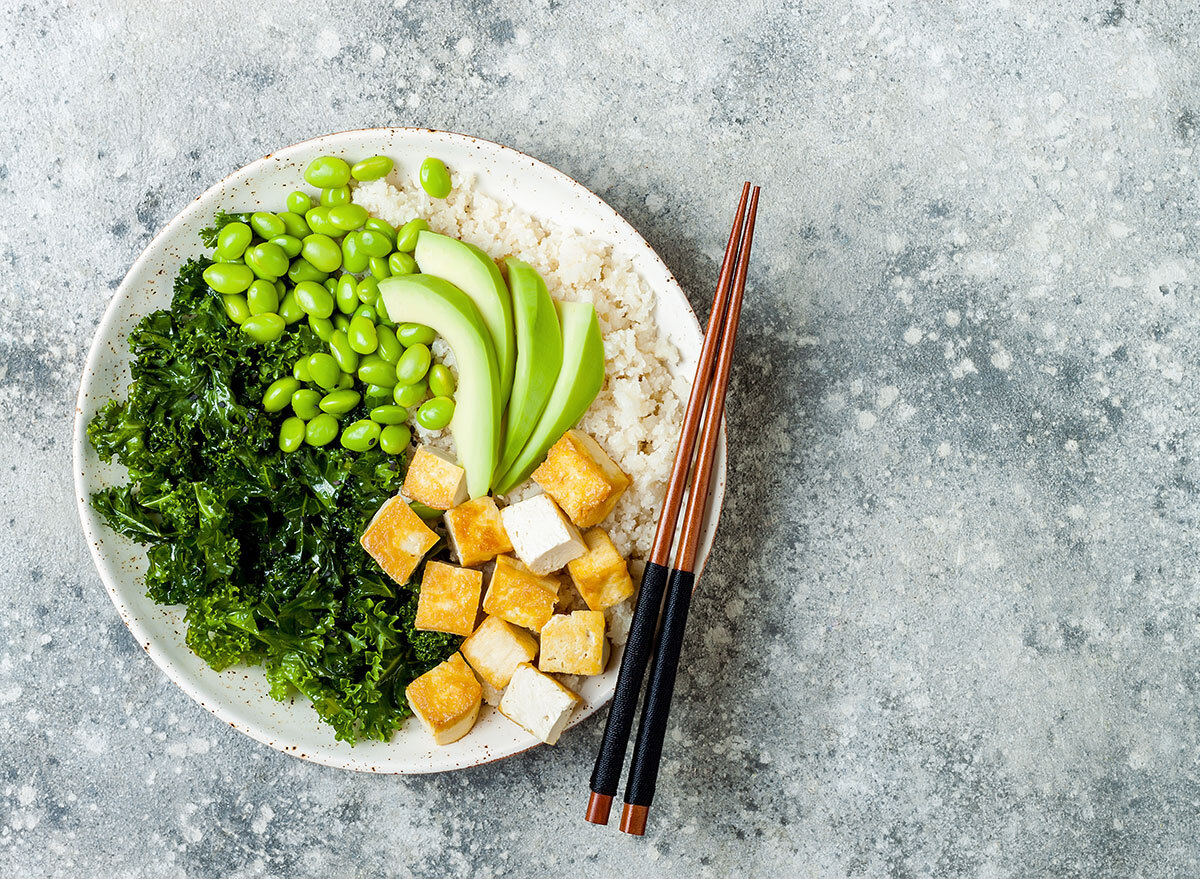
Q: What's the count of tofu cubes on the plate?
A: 12